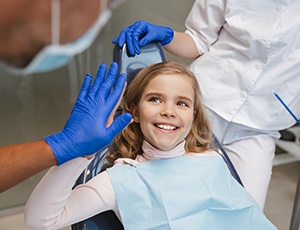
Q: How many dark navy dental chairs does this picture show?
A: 1